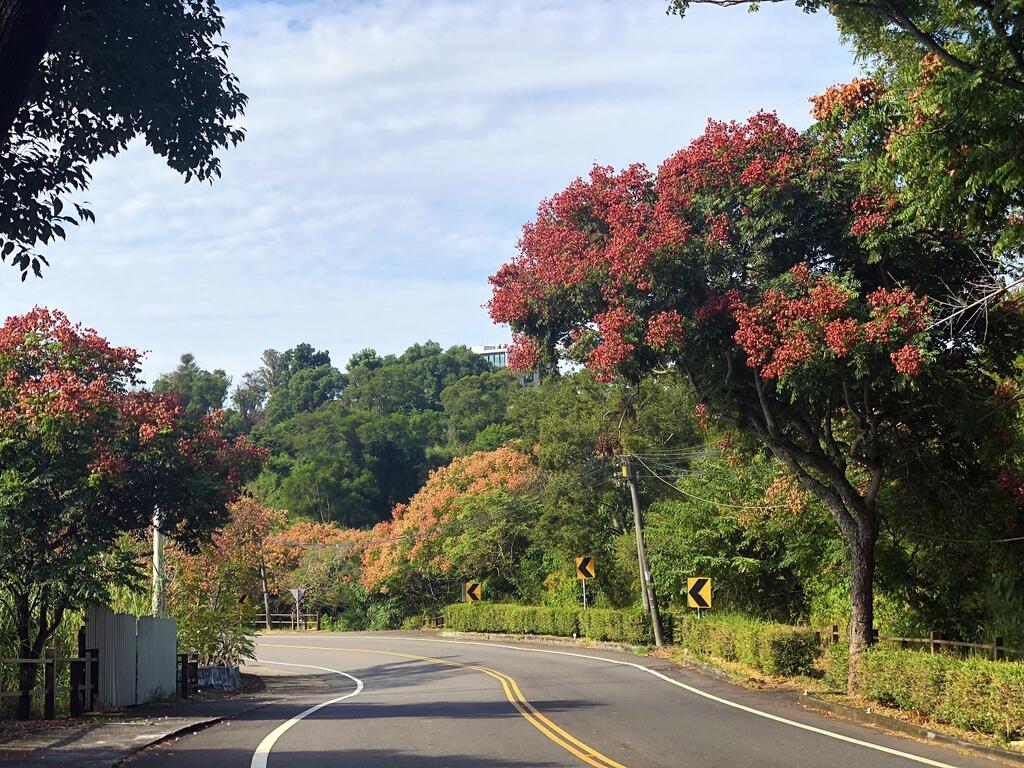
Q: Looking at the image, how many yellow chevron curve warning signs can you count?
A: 3